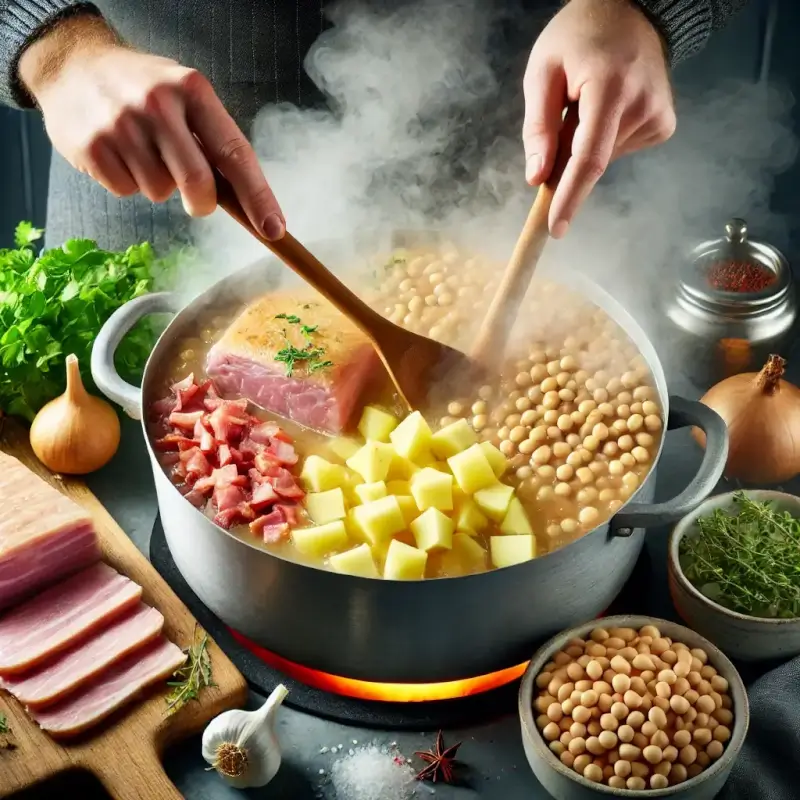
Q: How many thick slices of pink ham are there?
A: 3